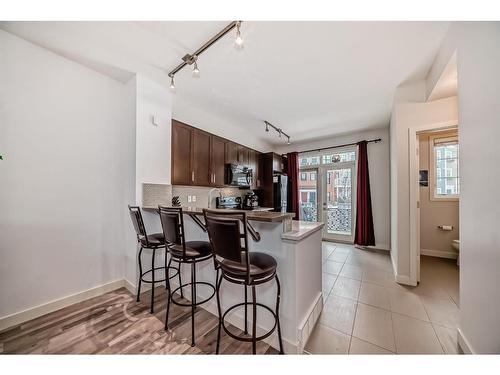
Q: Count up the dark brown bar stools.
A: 3